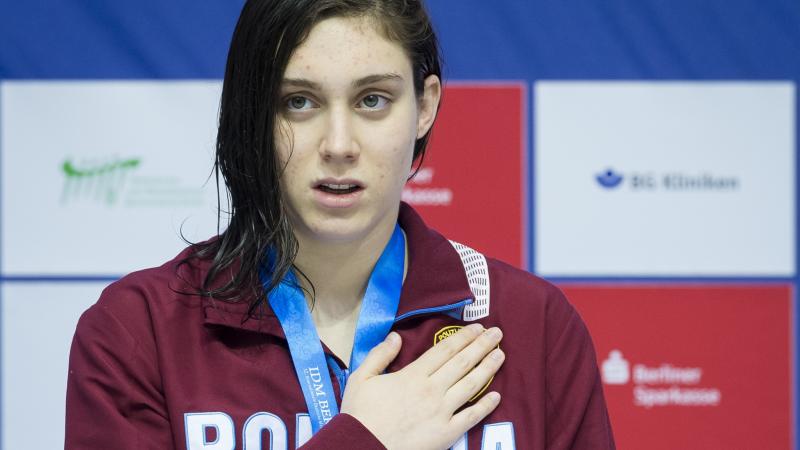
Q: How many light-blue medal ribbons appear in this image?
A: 1